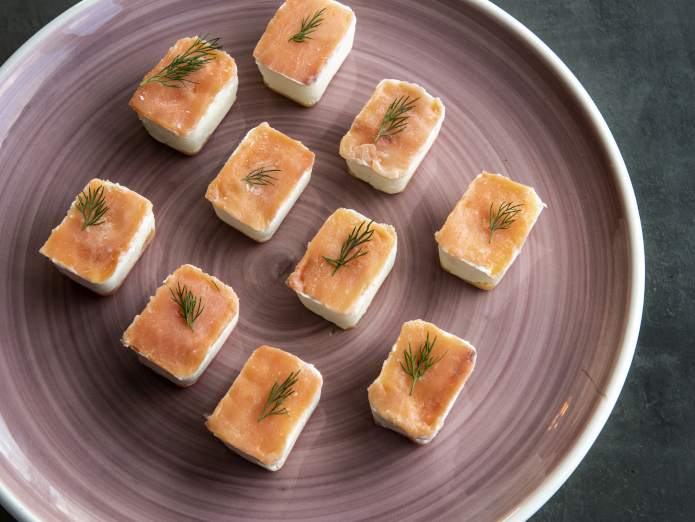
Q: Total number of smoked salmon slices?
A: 10